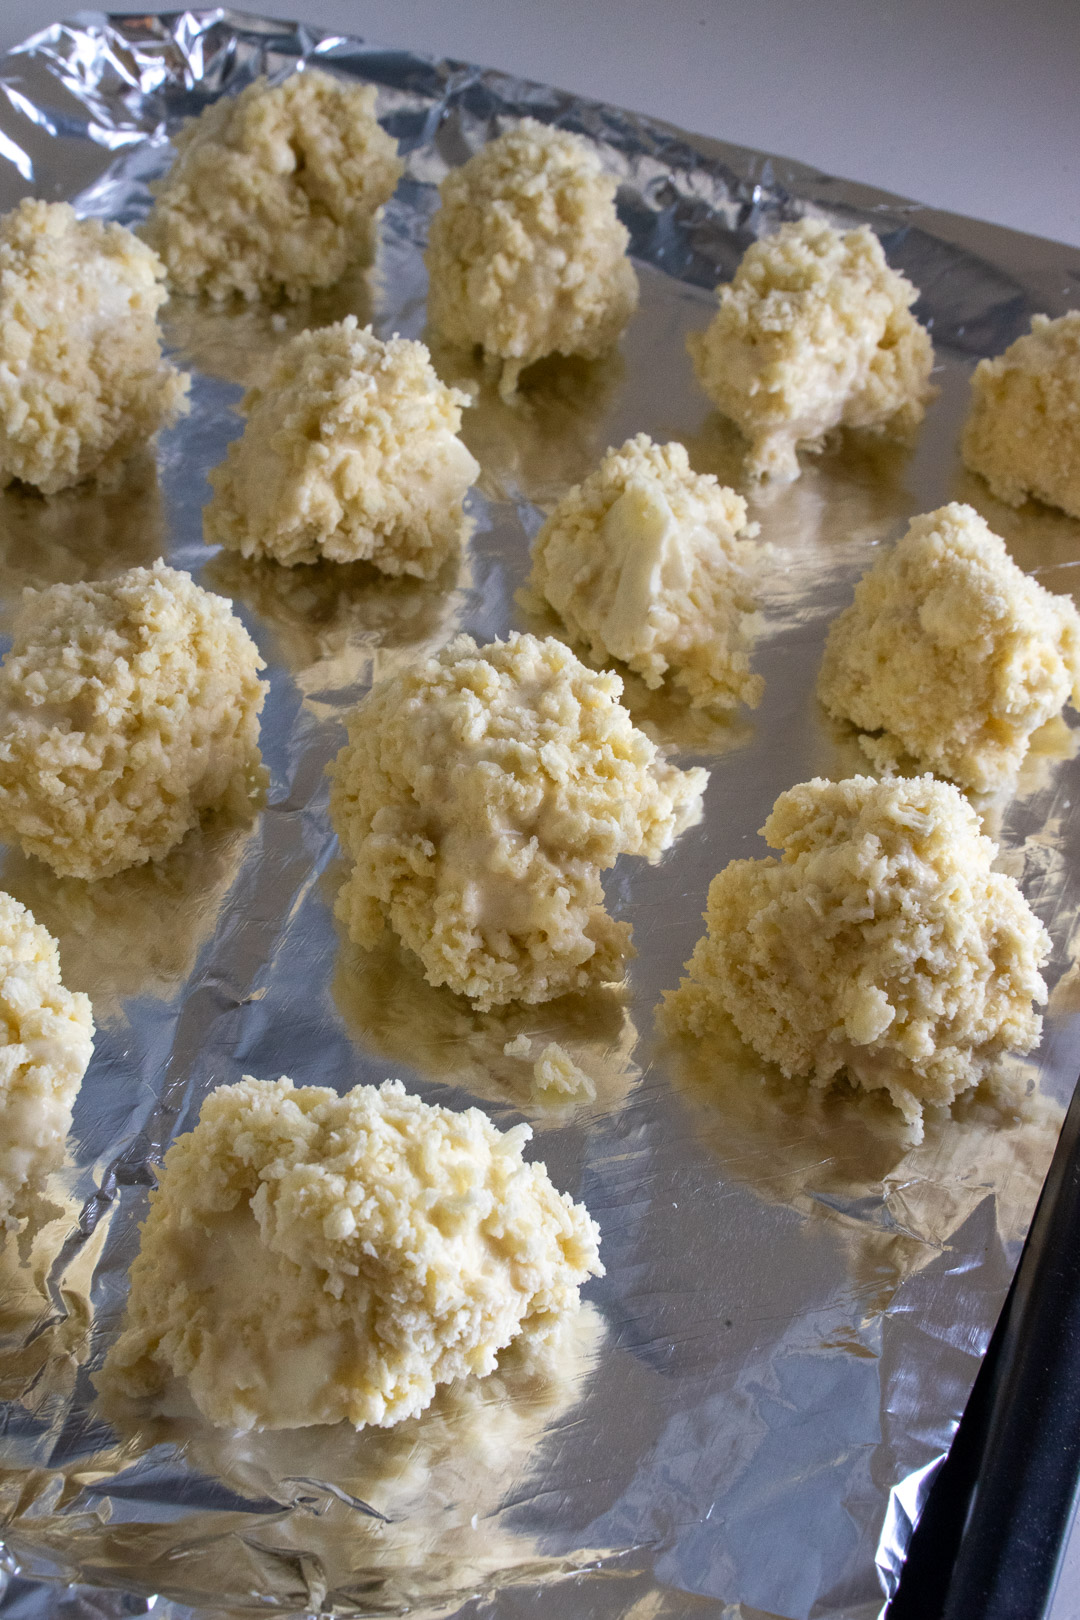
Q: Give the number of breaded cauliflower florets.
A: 13